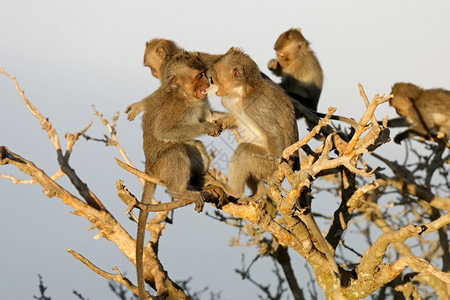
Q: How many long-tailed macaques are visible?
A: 5